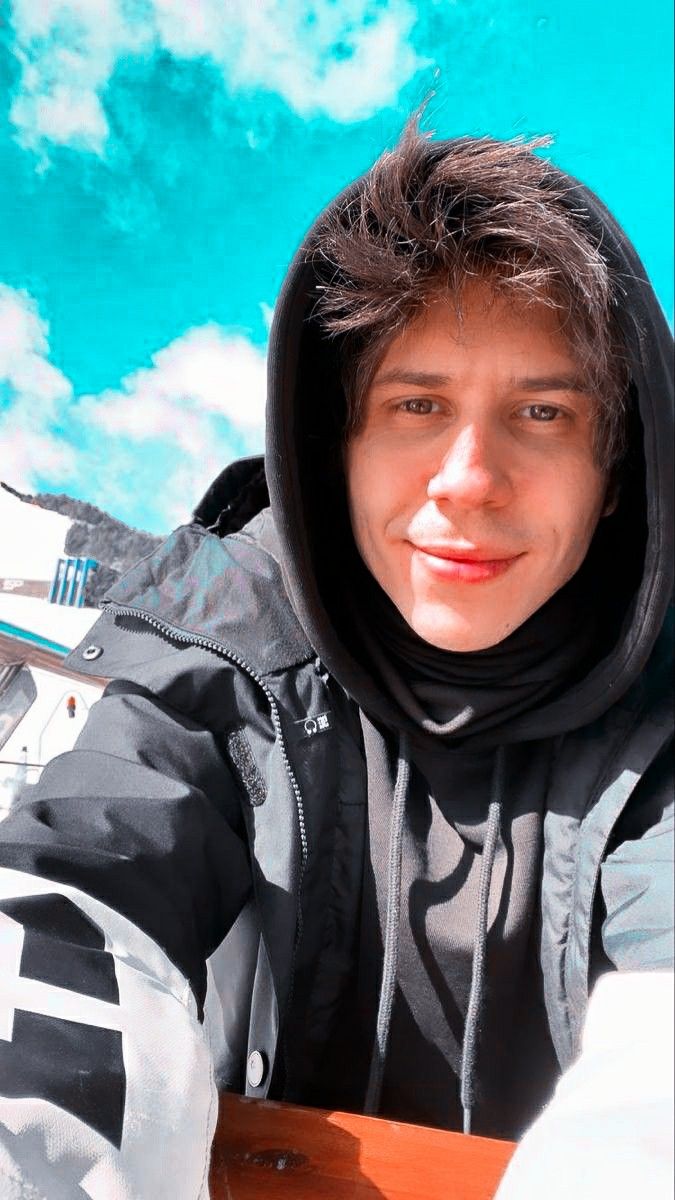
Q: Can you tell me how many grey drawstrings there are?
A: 2